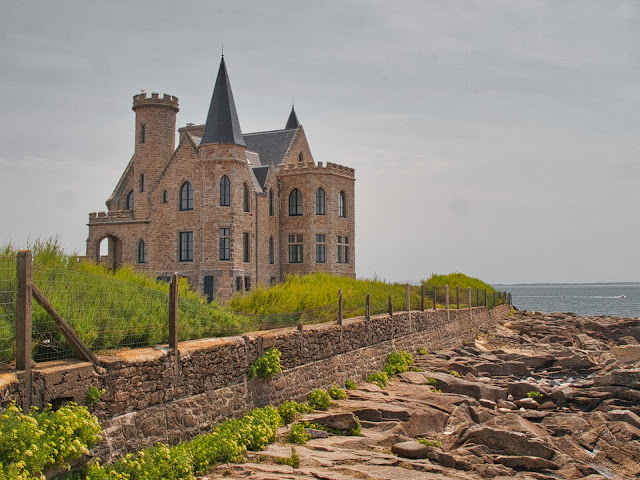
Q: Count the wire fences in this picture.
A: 1